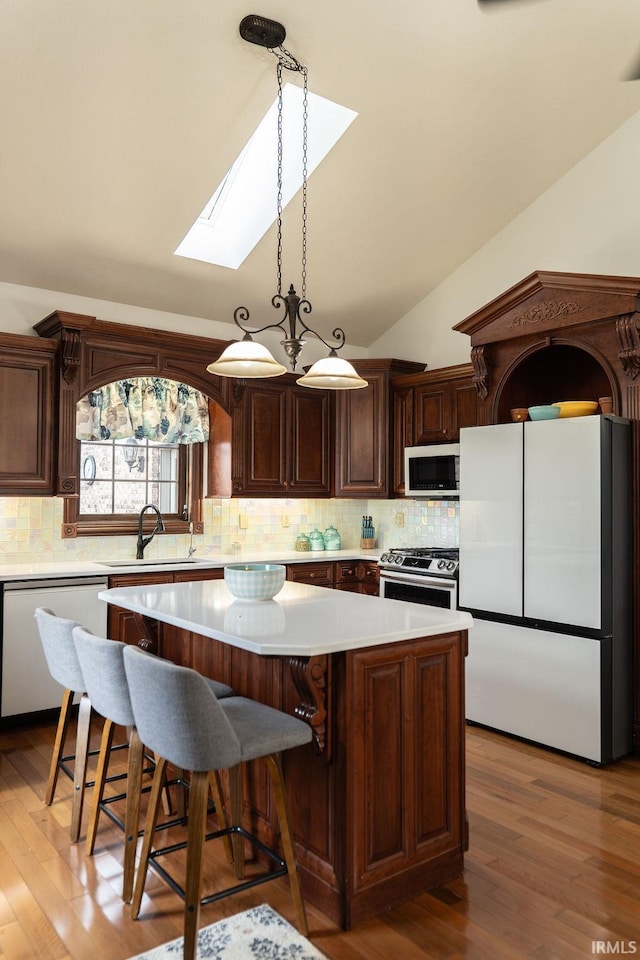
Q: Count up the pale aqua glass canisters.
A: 3